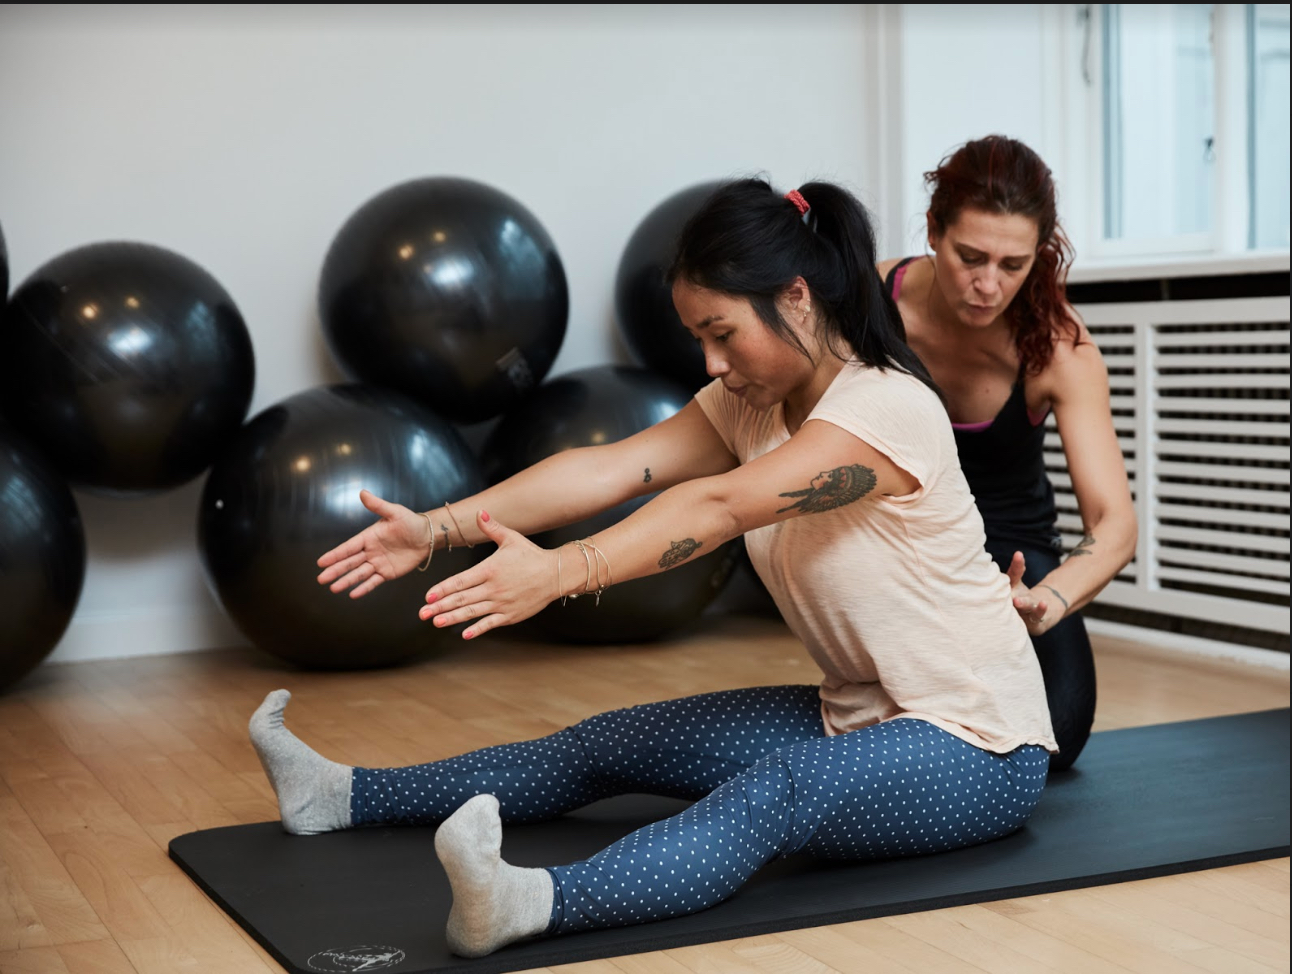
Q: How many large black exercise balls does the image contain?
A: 7